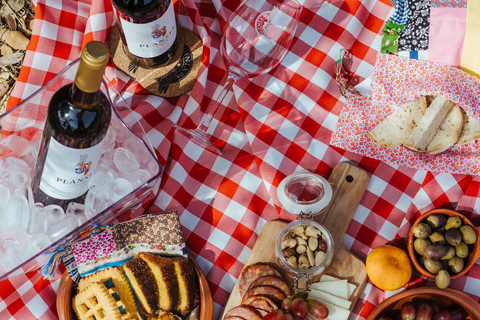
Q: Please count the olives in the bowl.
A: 13